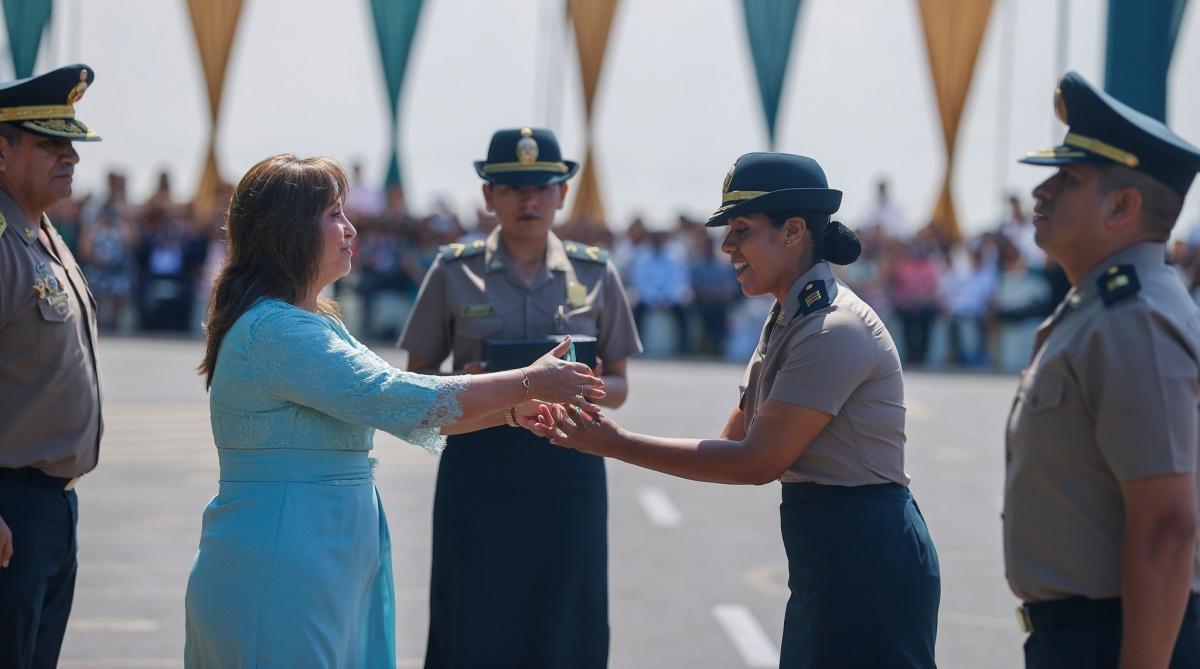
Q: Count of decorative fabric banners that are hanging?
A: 7